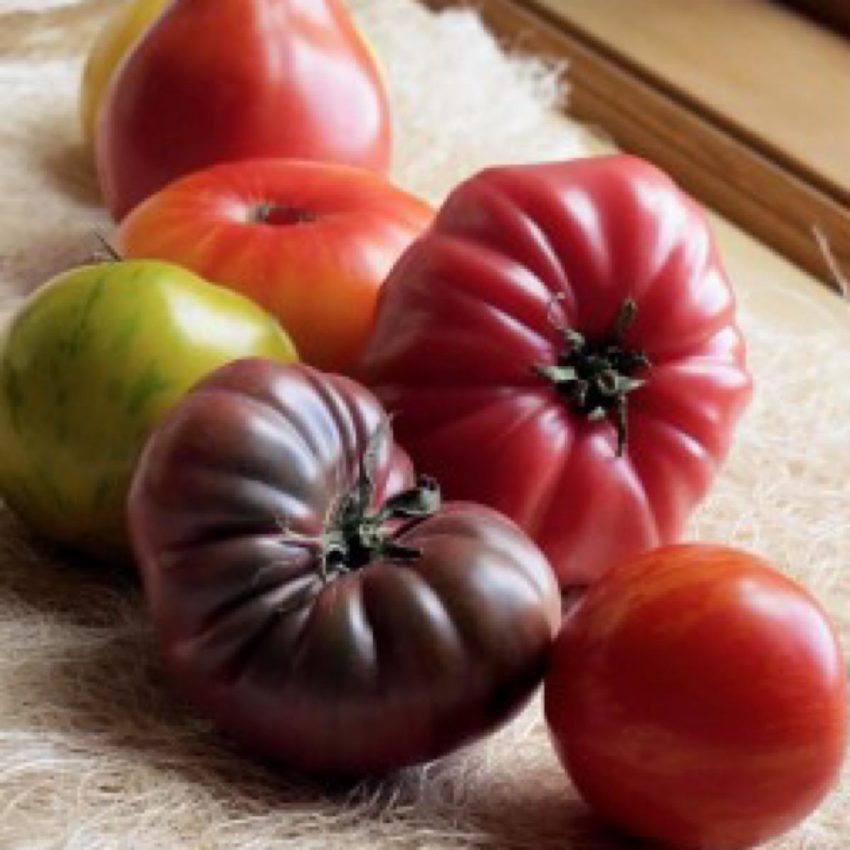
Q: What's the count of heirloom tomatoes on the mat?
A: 7